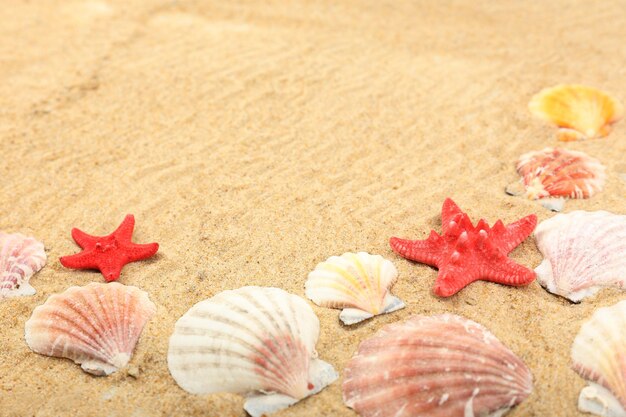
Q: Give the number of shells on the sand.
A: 9